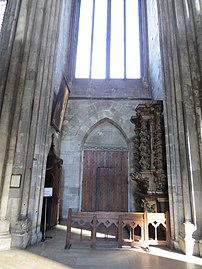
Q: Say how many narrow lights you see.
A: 4